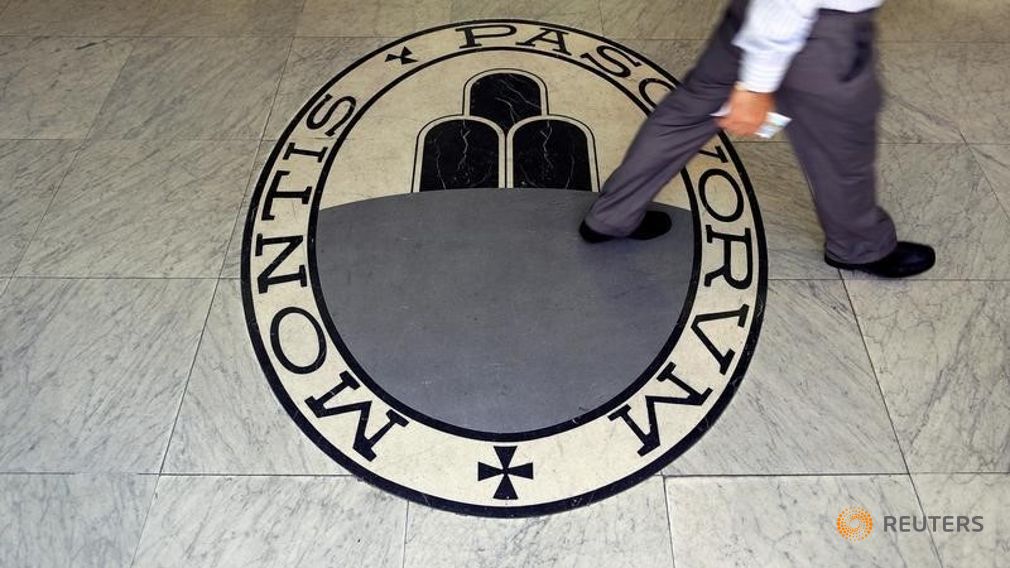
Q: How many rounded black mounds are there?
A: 3